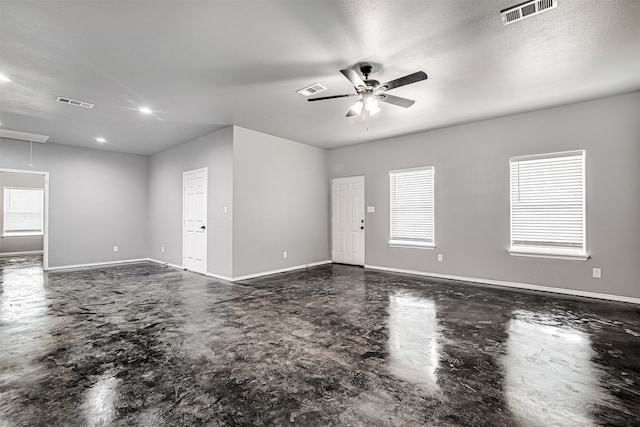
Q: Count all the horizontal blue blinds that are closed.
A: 0